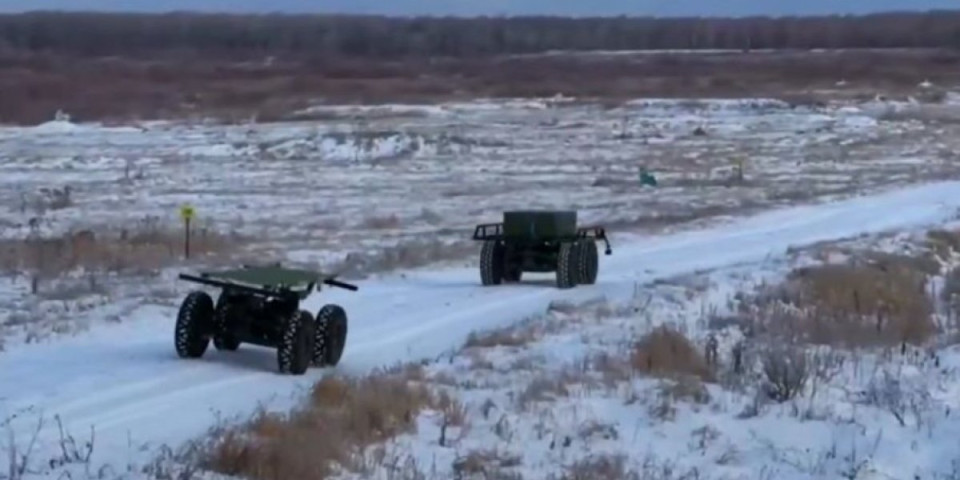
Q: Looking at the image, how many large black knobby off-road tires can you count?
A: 8